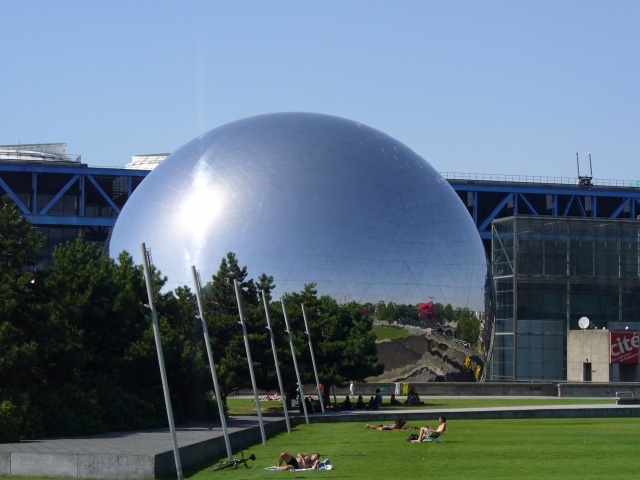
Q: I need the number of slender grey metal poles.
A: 6